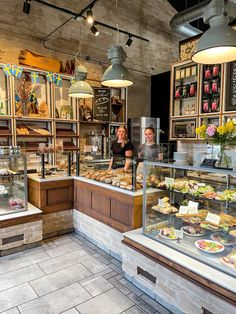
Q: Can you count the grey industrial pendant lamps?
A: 3